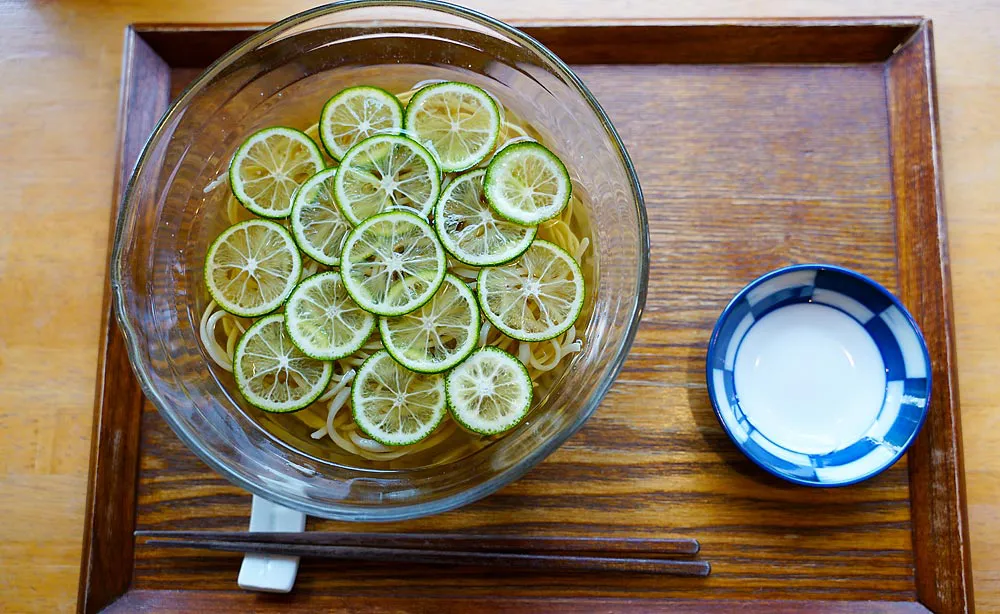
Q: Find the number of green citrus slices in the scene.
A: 15